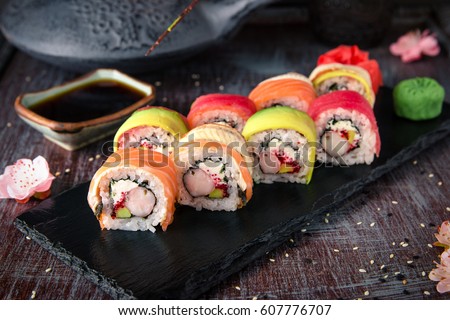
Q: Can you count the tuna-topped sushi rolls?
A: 2